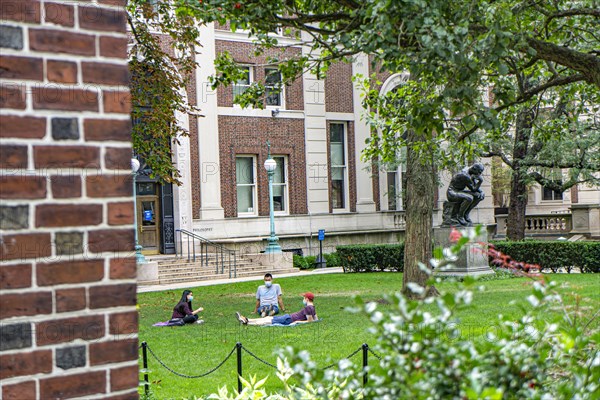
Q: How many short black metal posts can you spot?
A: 3